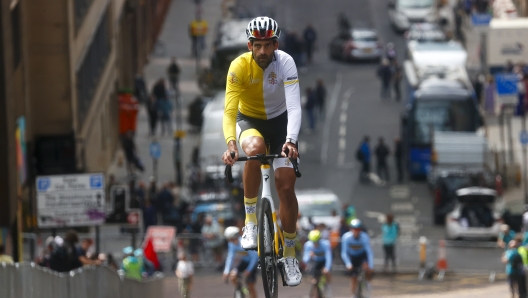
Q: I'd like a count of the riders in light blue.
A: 3